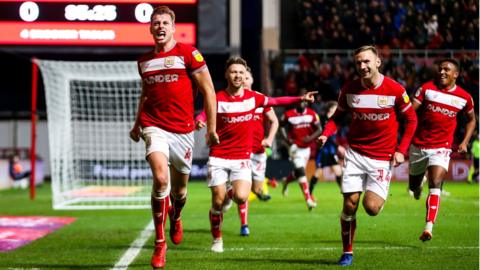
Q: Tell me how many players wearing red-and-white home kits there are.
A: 6